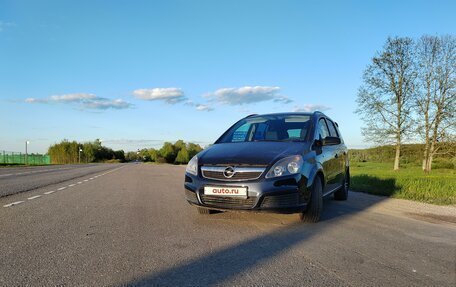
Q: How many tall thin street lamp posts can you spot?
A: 2